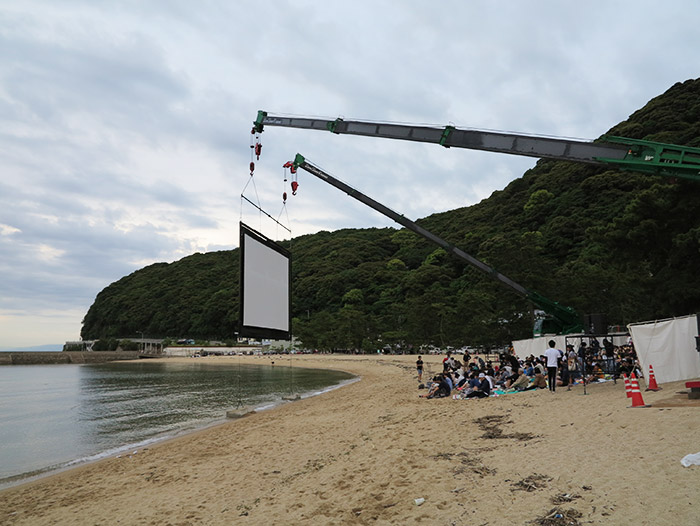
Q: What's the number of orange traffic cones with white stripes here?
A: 3